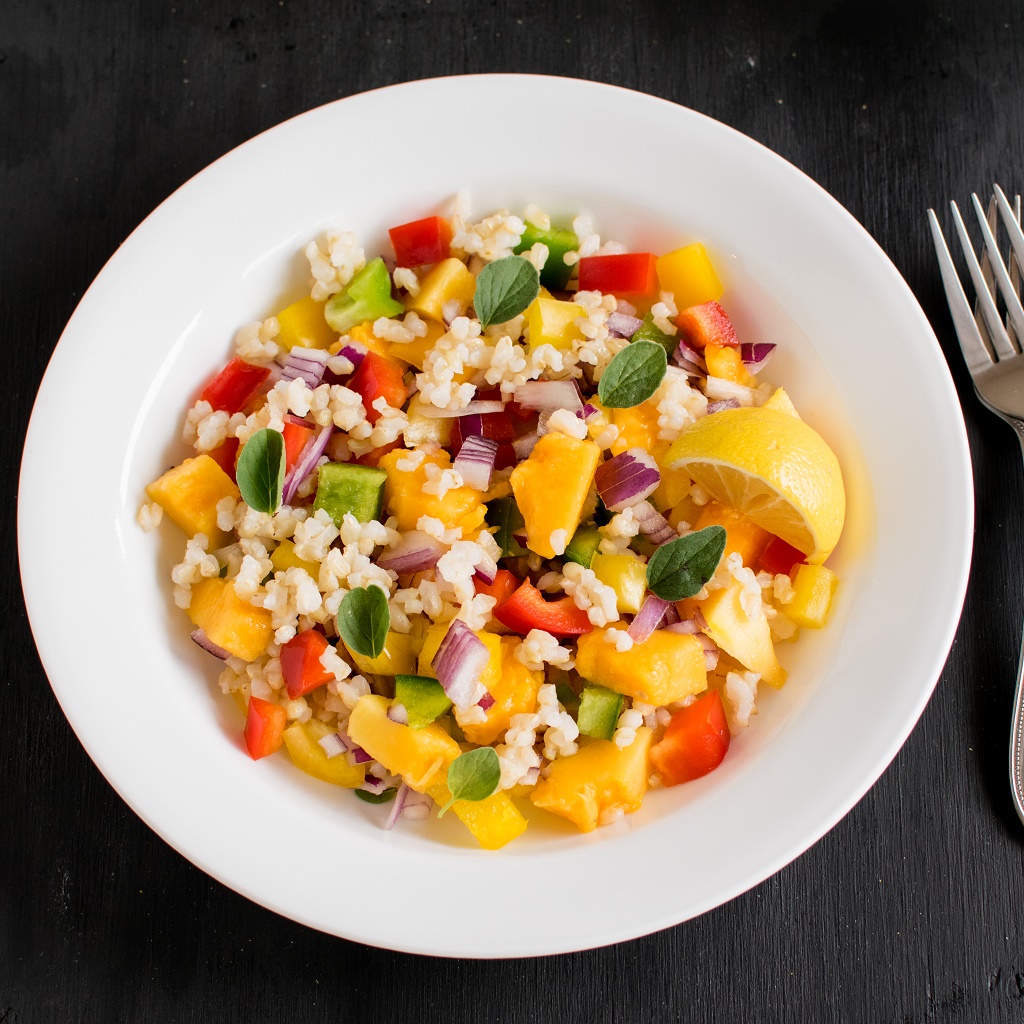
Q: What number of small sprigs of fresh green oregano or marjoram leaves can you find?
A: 6